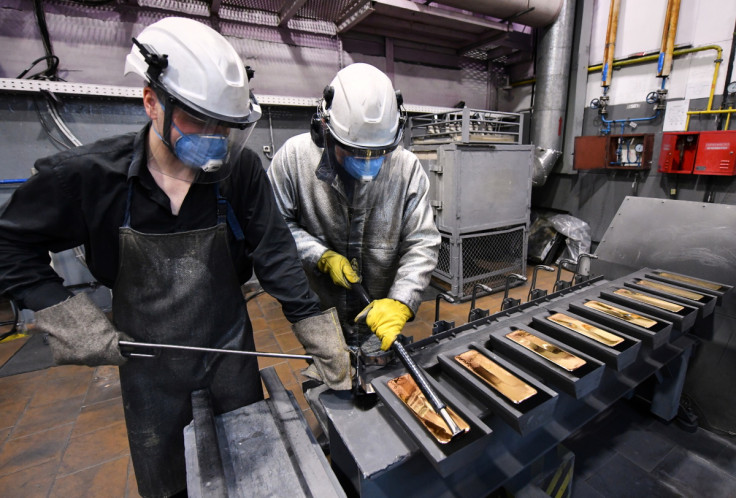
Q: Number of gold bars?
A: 8